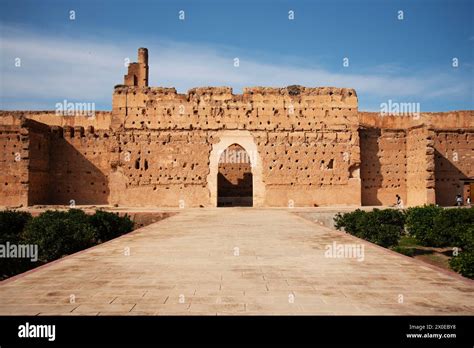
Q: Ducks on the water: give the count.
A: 0